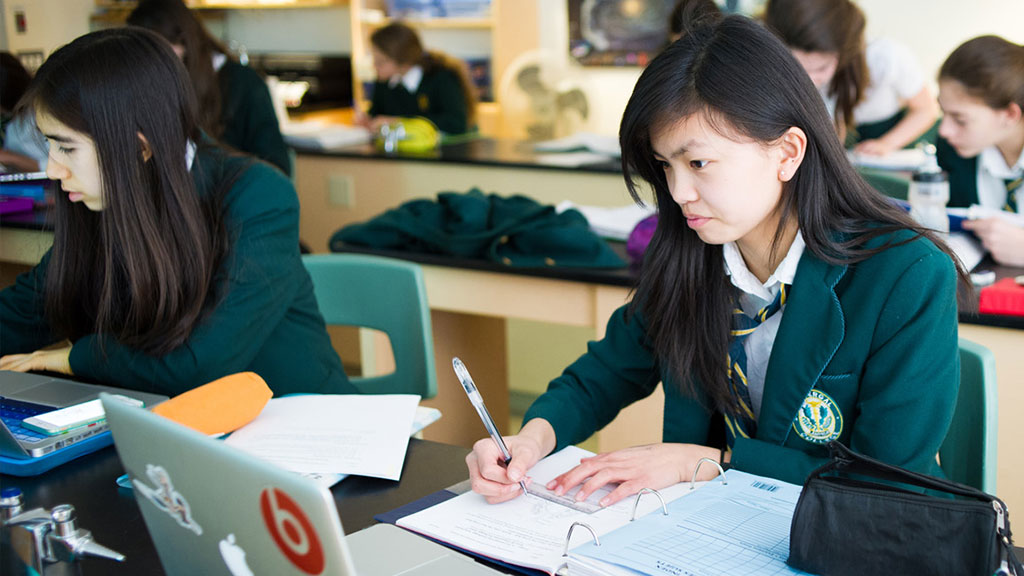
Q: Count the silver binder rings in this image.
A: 3